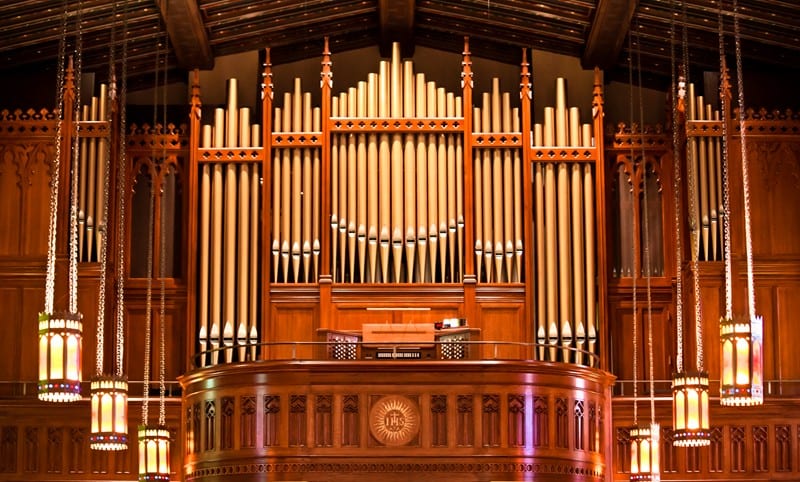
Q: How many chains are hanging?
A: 12